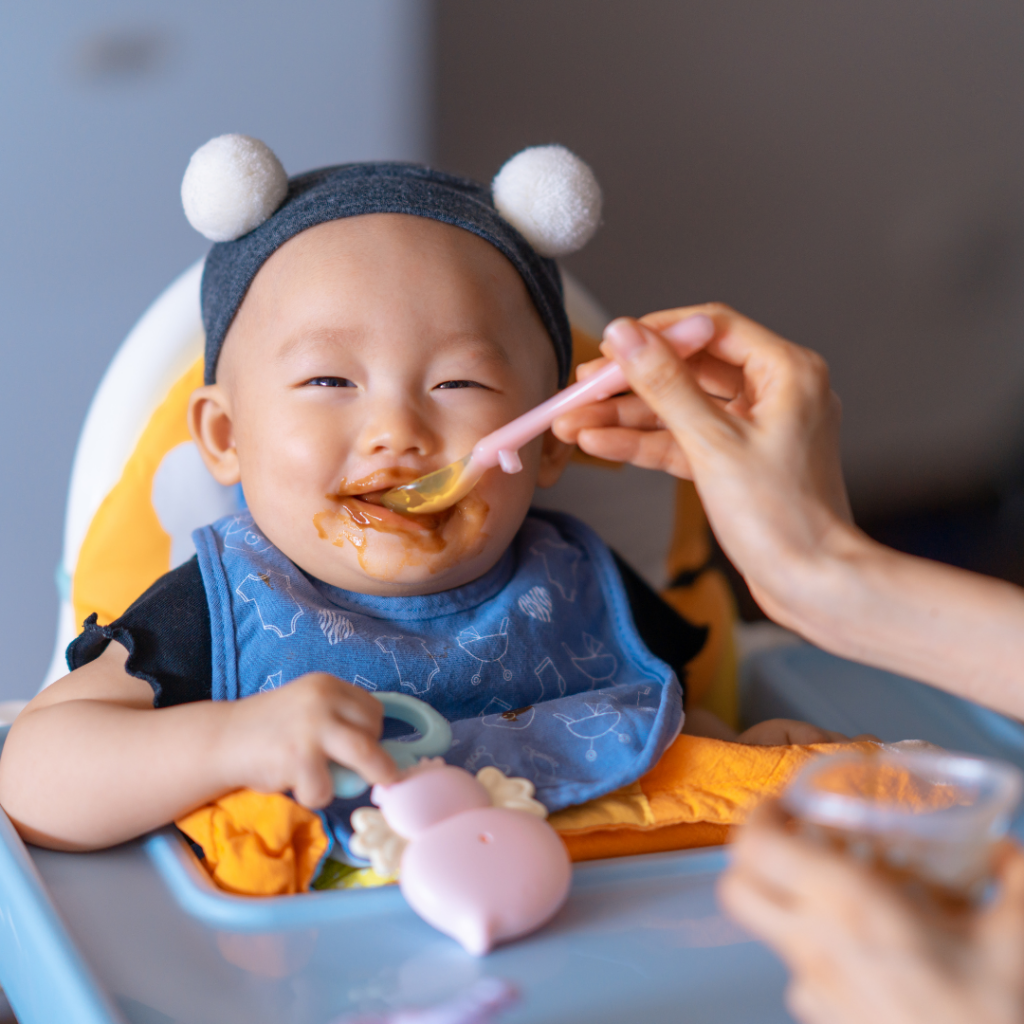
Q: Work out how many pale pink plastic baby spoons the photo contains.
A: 1